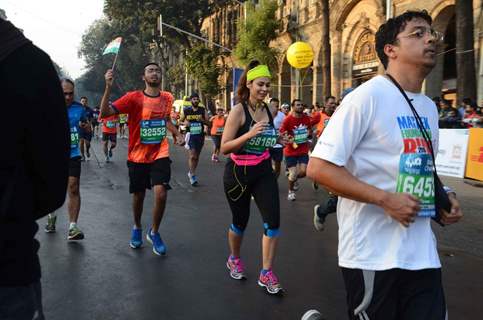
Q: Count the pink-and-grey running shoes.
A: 2